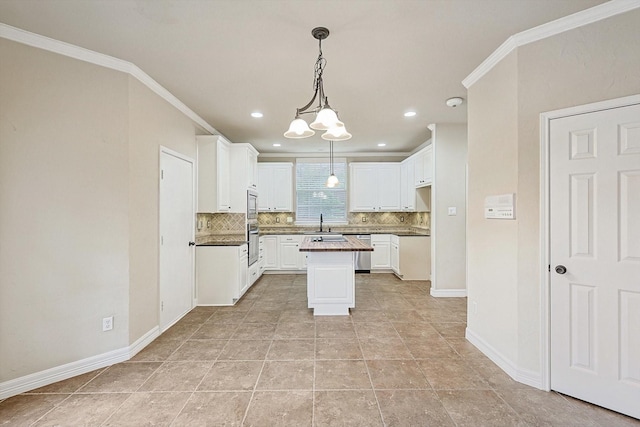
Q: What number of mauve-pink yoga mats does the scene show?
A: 0